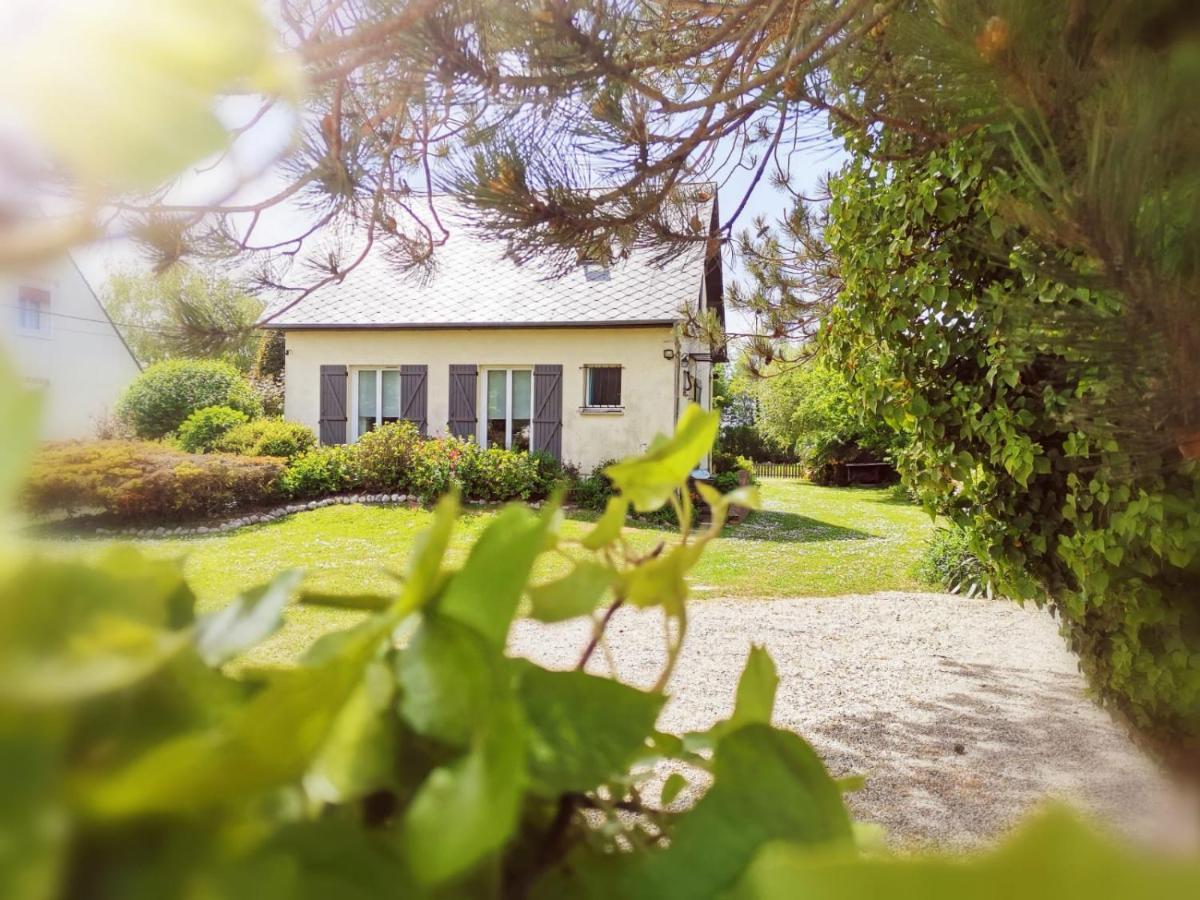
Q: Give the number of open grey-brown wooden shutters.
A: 4